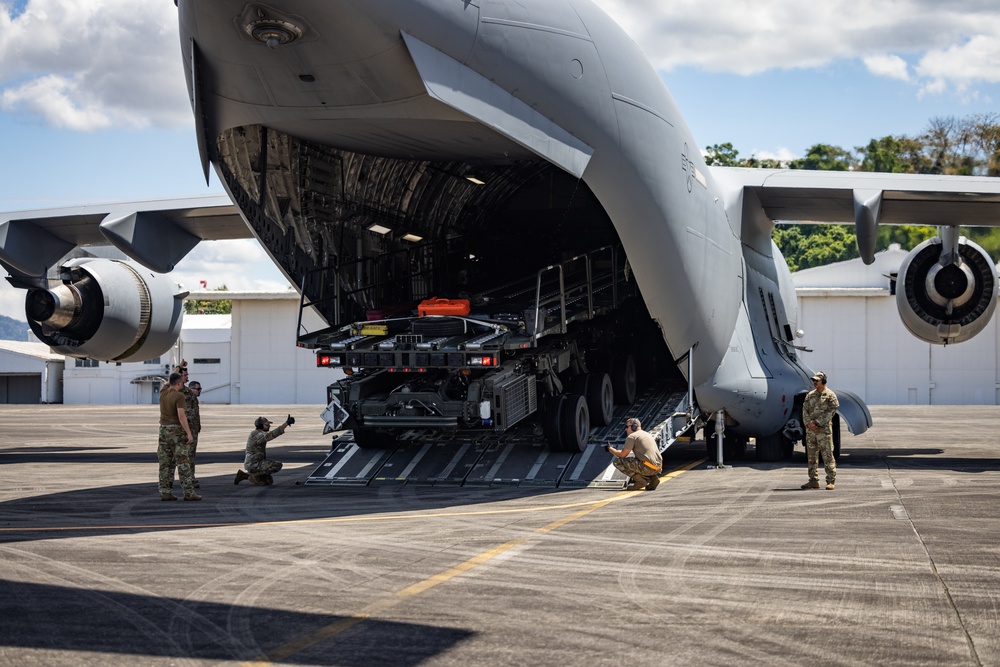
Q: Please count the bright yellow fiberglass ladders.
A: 0